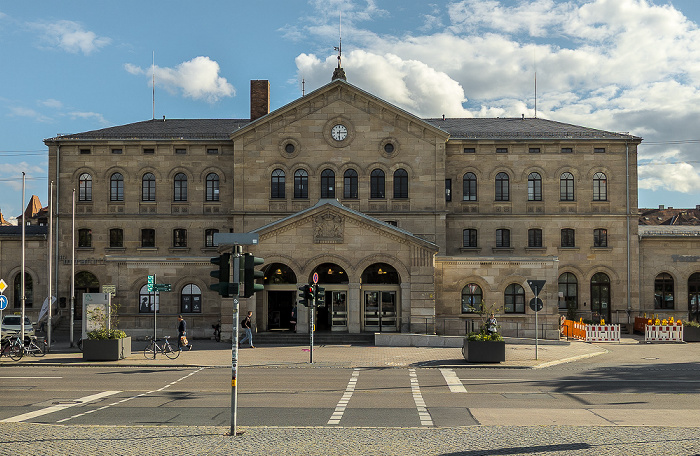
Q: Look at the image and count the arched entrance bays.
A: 3